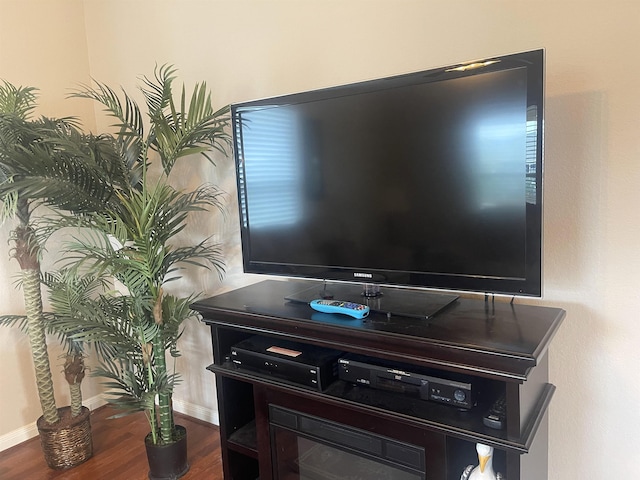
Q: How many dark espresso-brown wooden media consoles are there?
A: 1